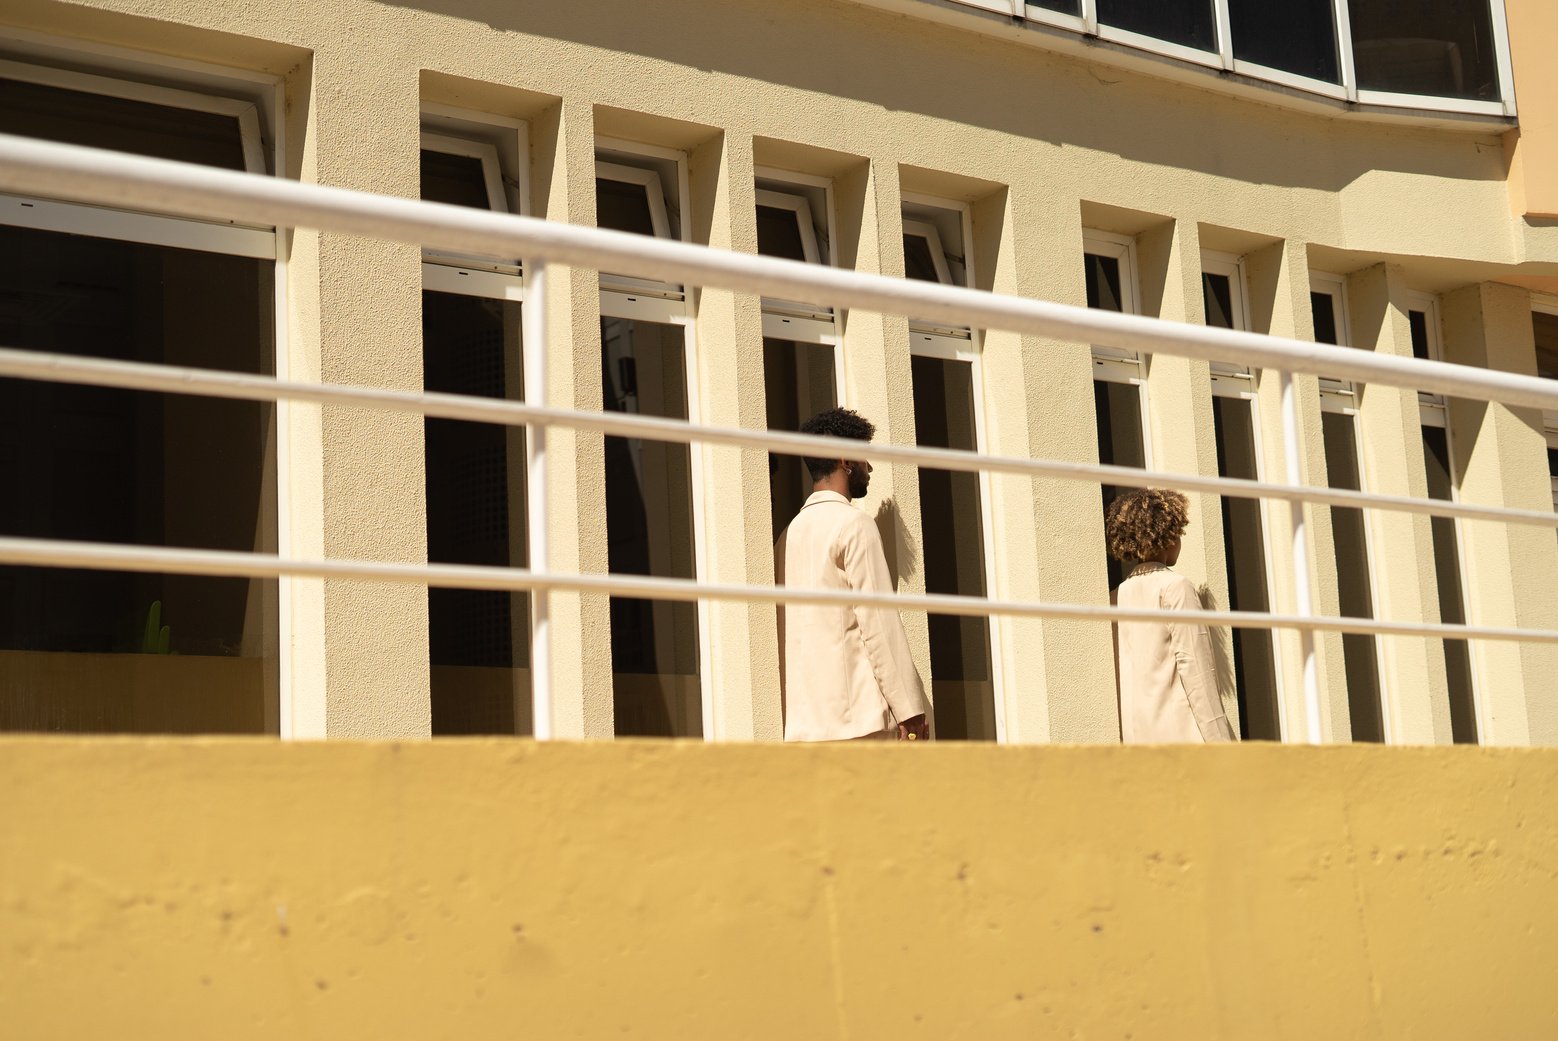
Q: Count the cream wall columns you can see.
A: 9